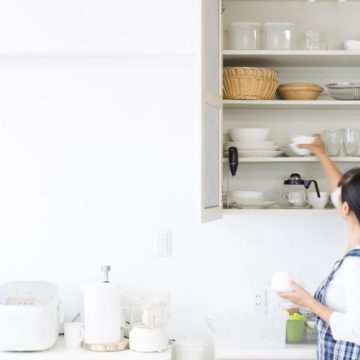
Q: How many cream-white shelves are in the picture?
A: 4